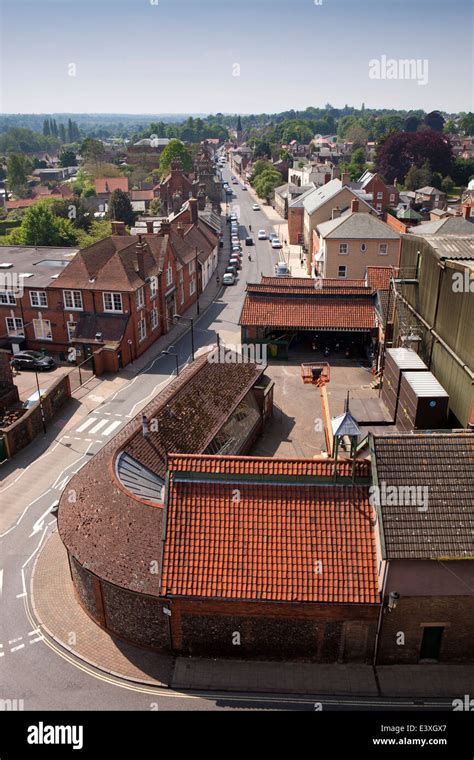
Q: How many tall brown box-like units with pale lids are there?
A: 2